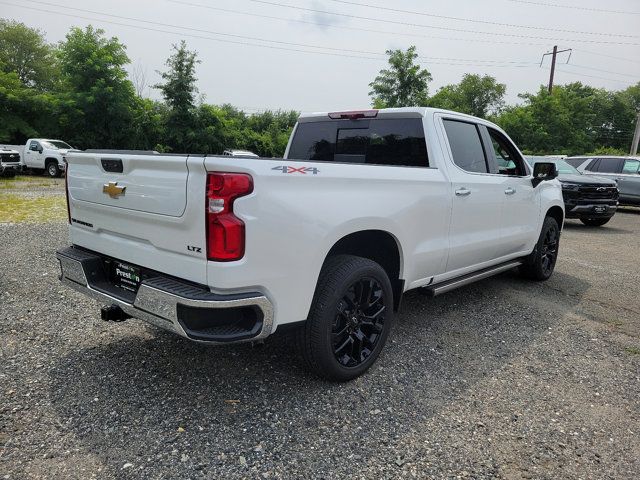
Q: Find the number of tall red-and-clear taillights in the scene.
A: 1